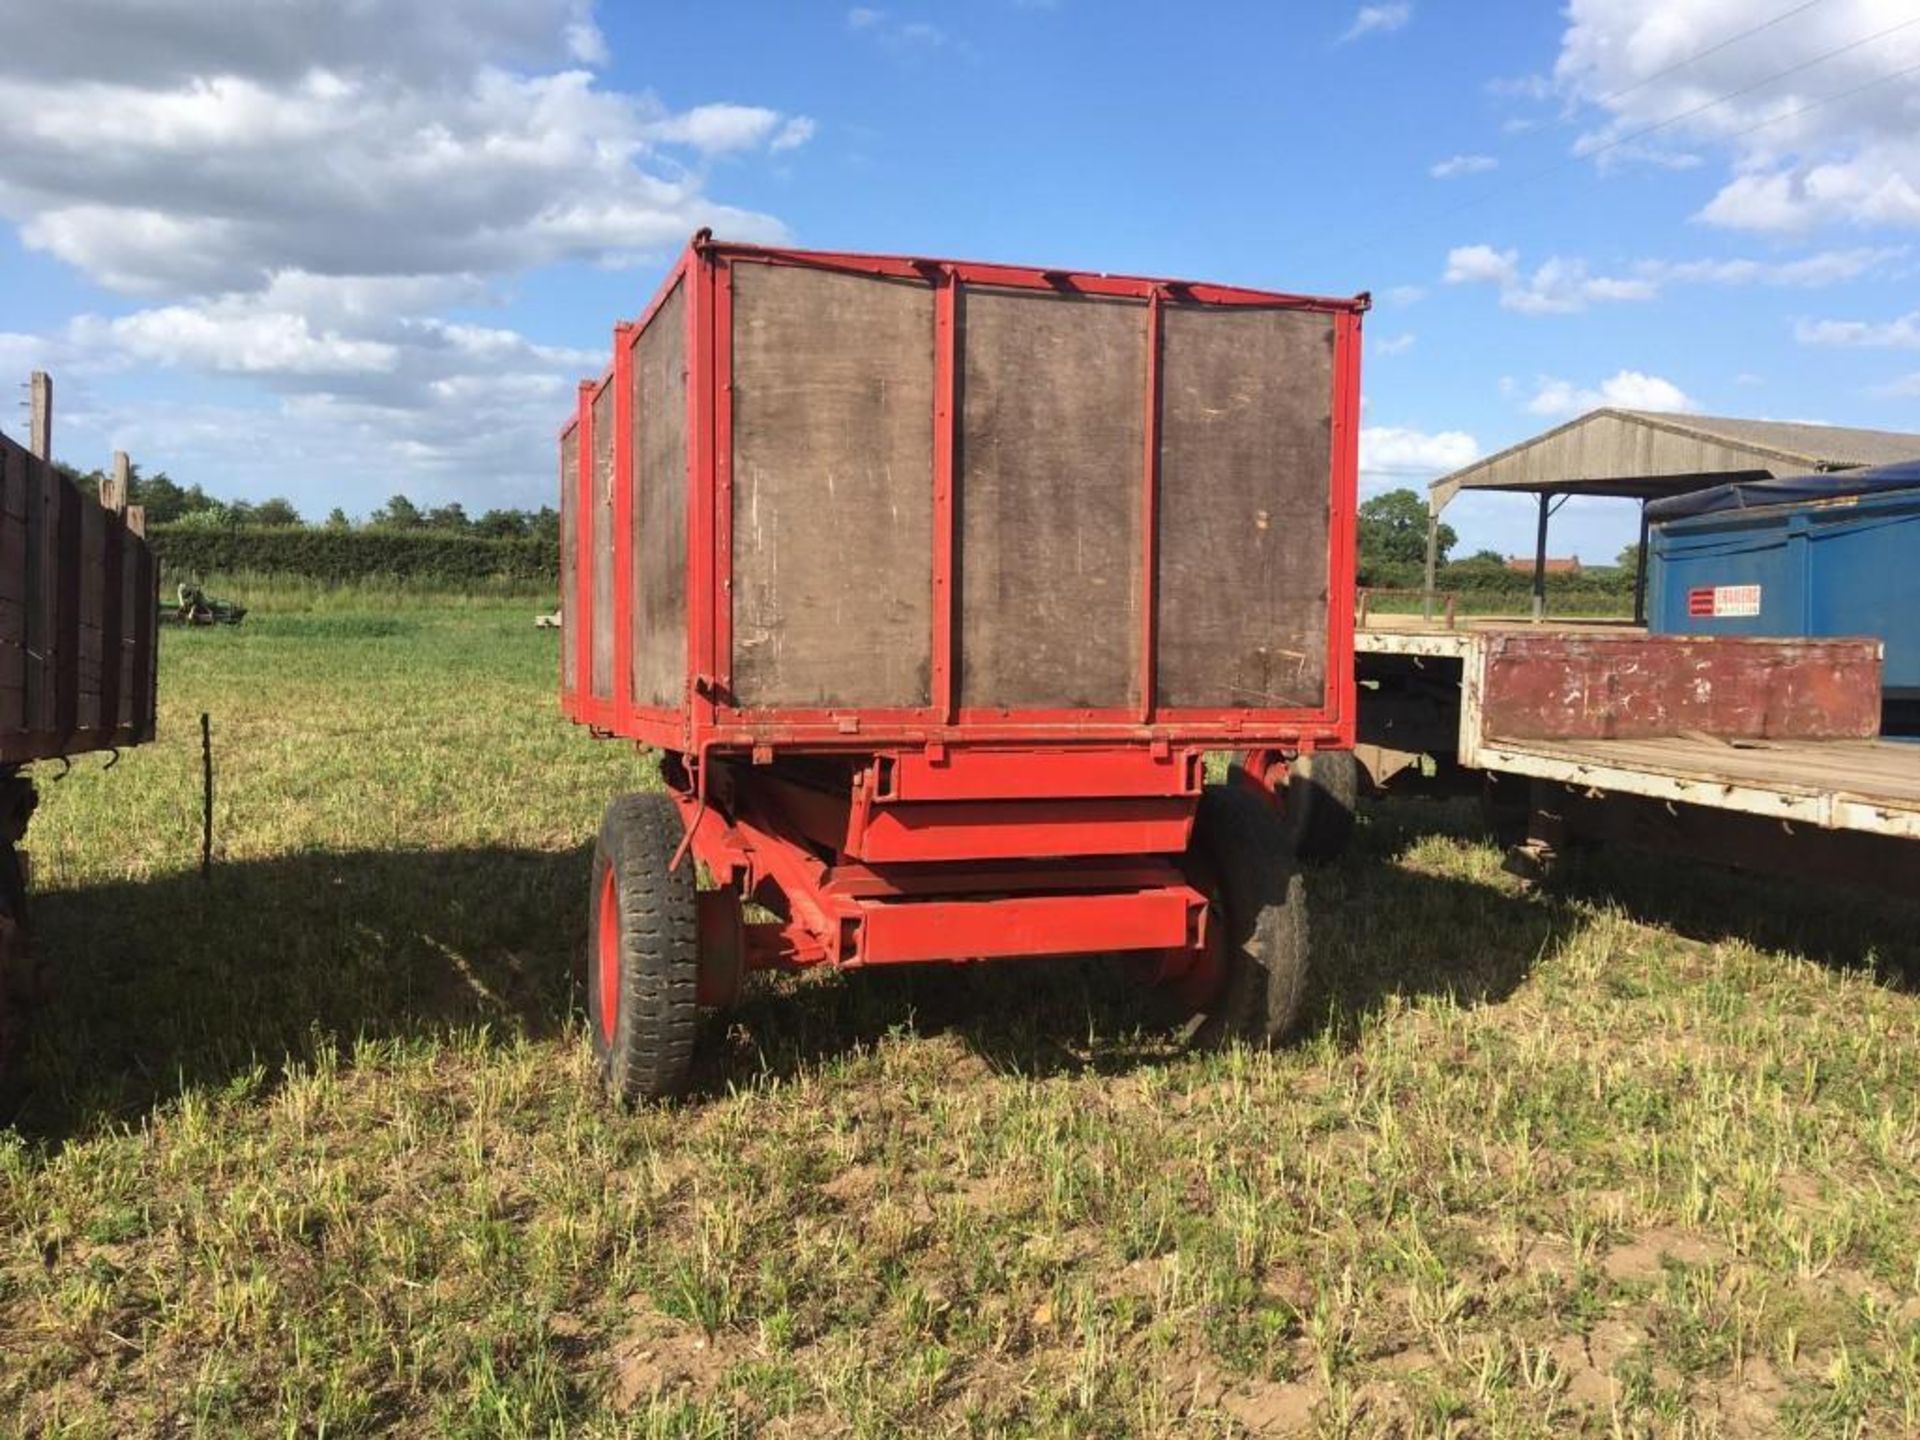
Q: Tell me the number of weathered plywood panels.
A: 6